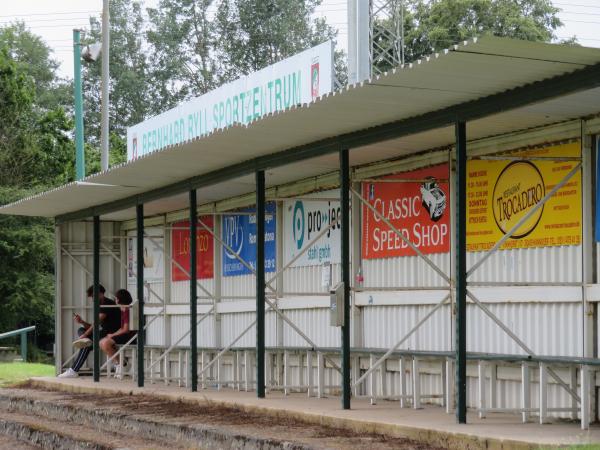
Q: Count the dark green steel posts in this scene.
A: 6